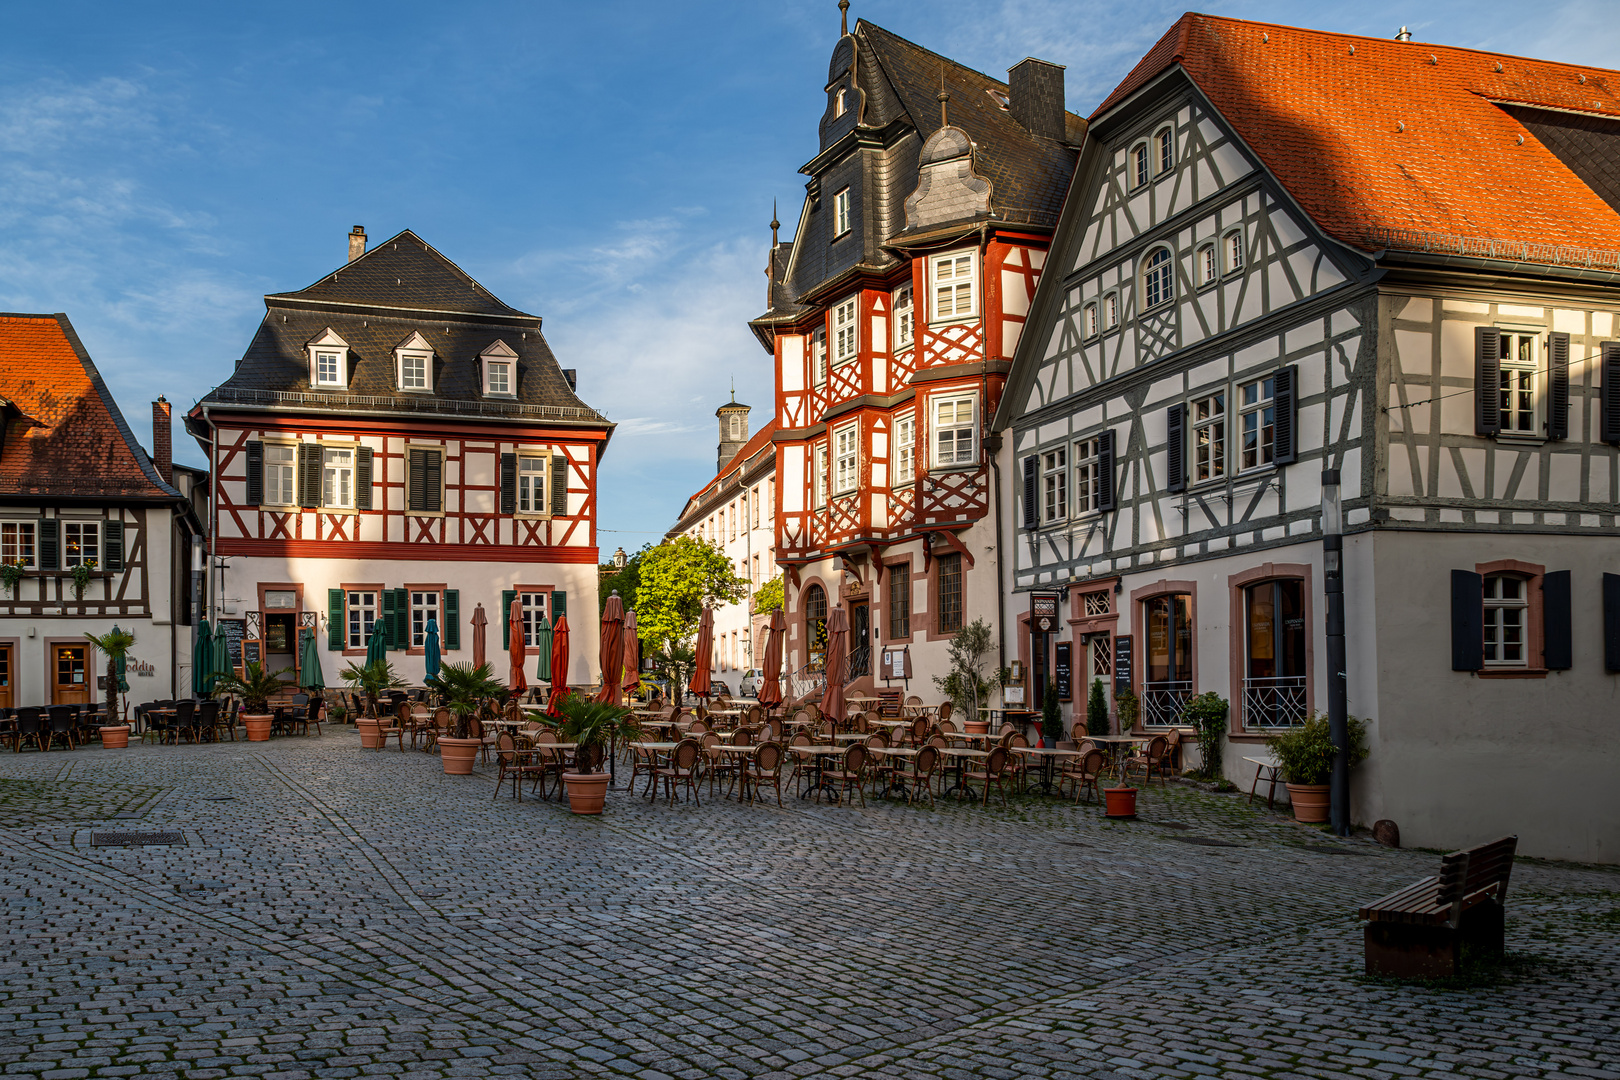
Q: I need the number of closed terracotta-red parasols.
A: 8